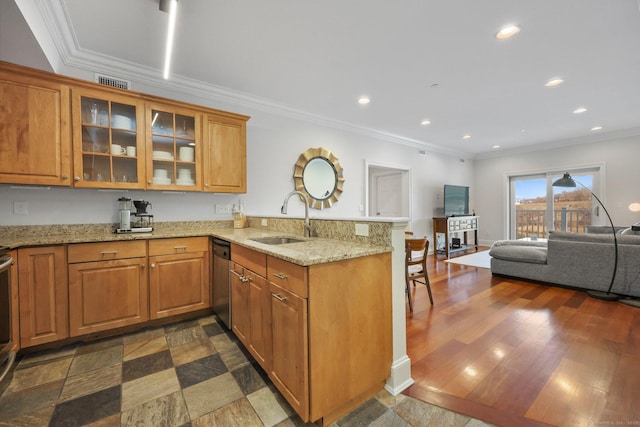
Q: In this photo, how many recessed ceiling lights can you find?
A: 8